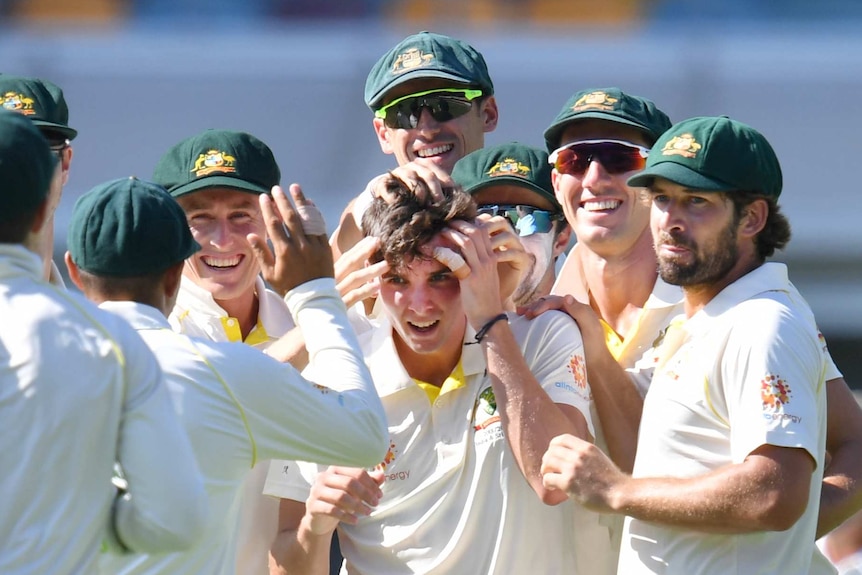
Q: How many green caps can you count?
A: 8